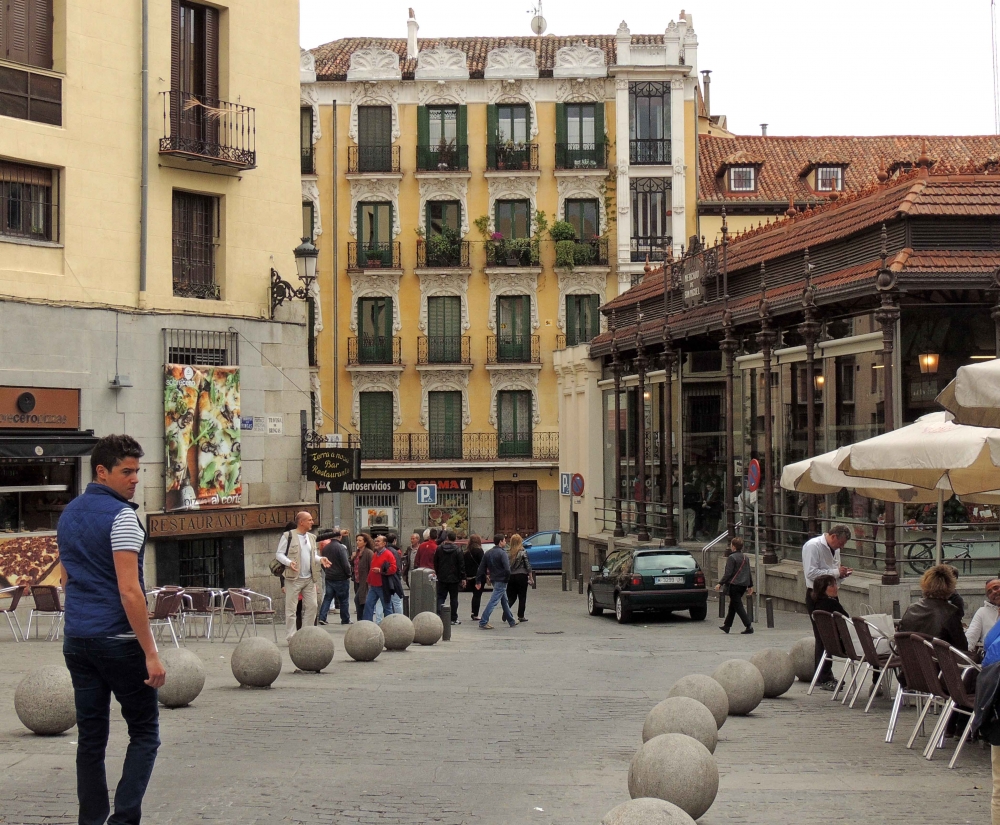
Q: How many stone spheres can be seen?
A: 14